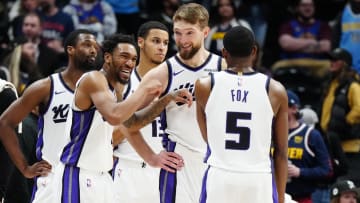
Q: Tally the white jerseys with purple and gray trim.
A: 5